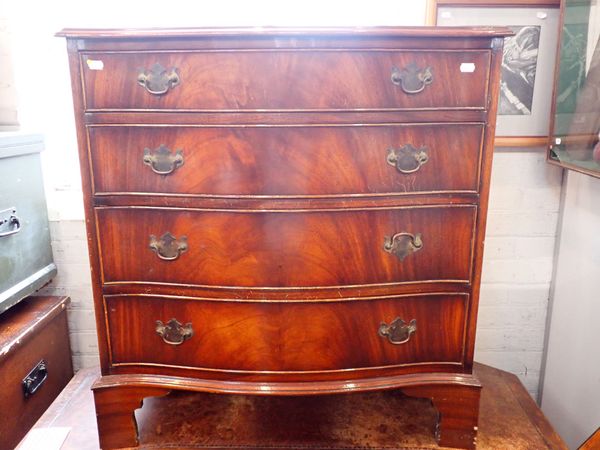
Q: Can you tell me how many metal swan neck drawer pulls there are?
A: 8